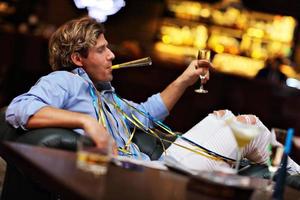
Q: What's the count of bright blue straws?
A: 1